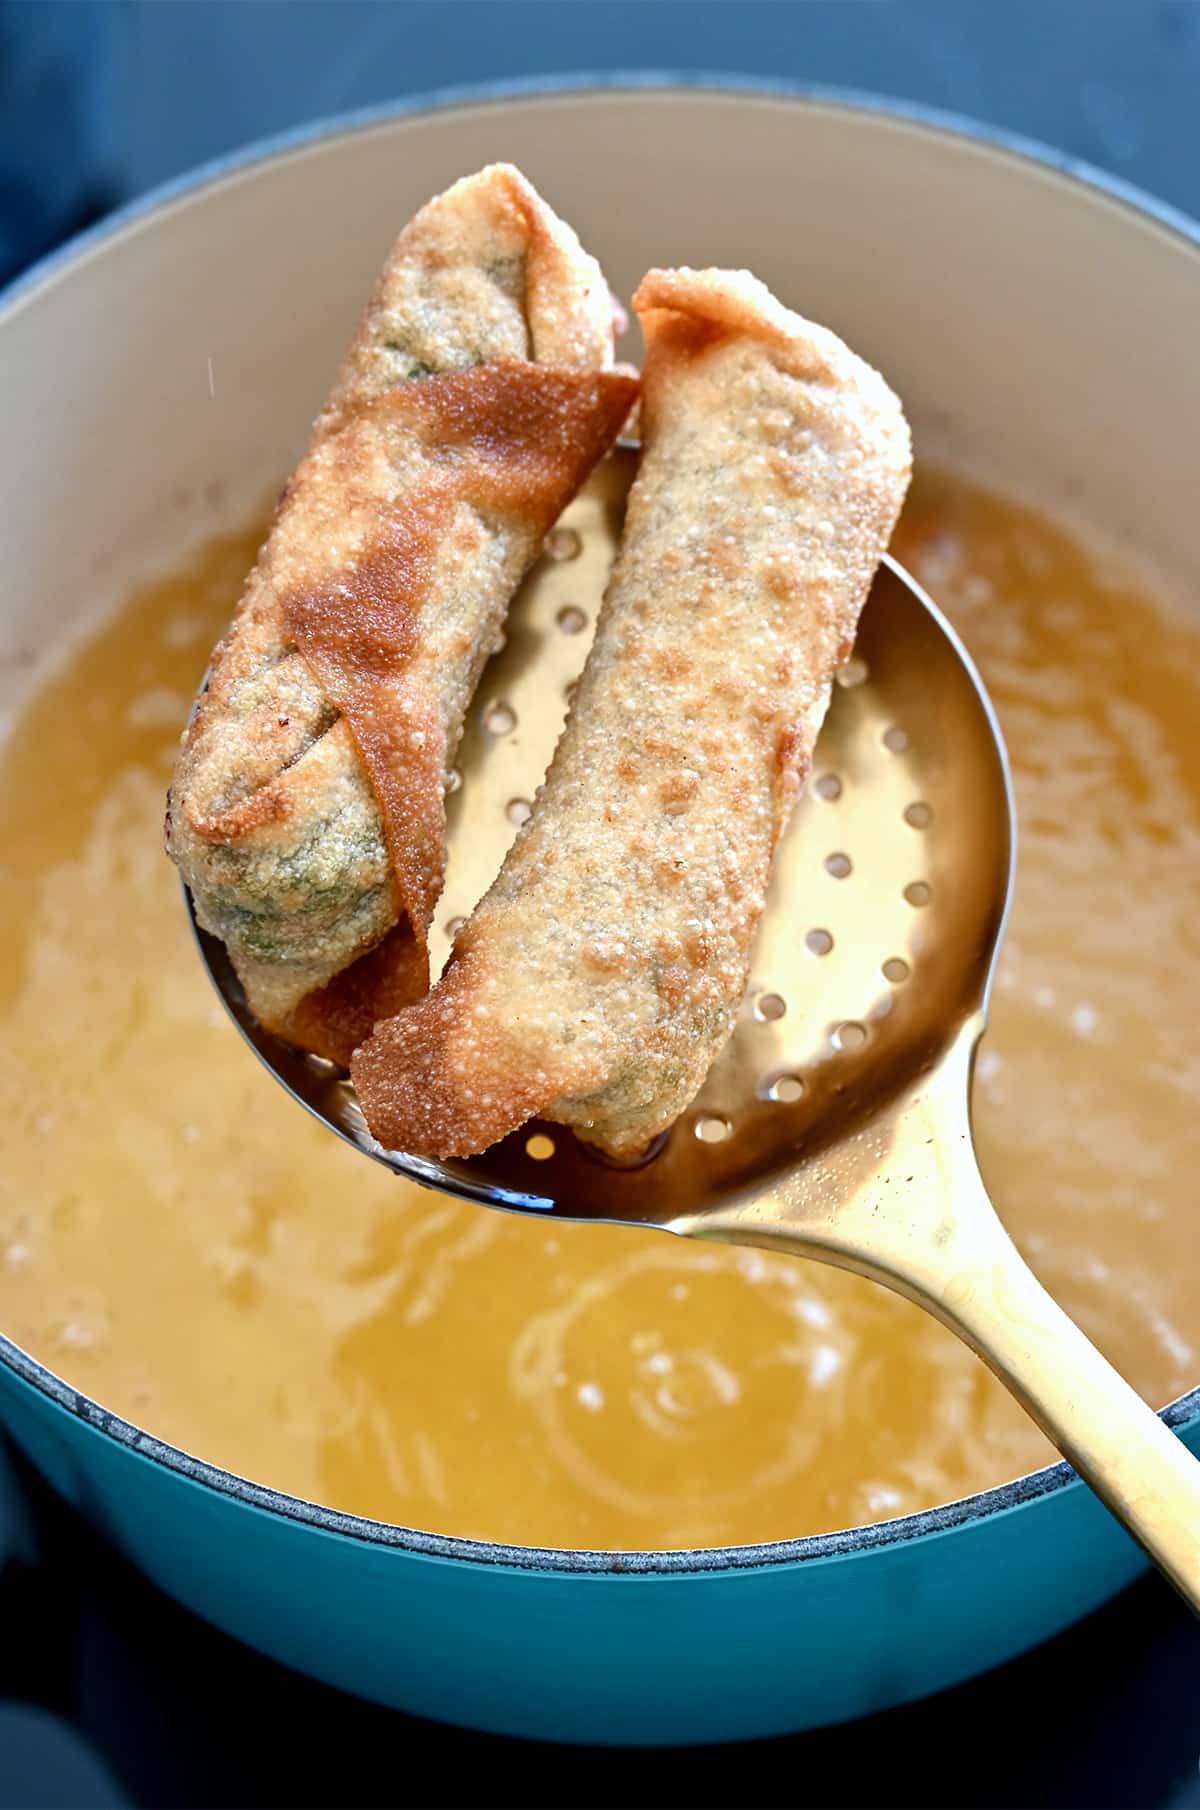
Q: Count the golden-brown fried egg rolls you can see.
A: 2